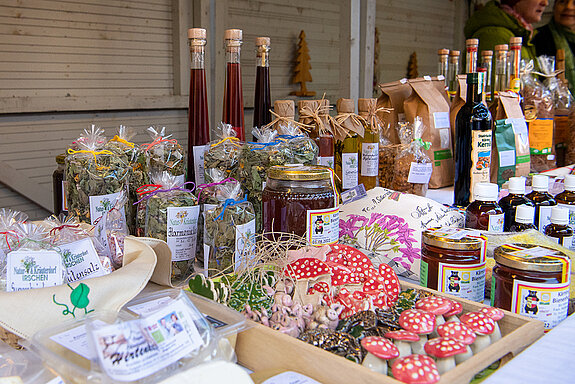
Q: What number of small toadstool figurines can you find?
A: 10